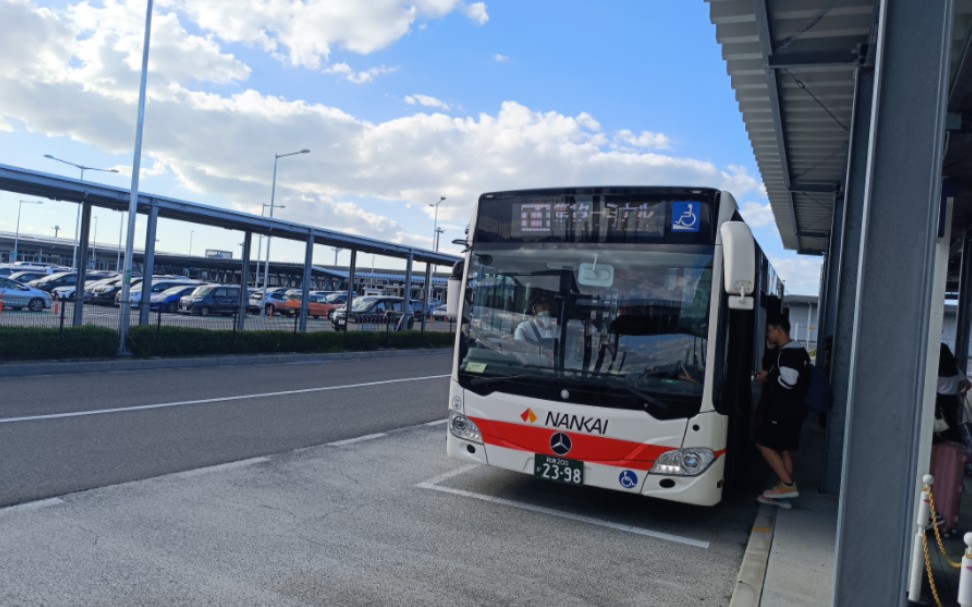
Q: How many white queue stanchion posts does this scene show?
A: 2